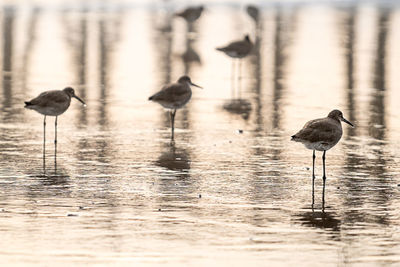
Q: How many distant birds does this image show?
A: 3